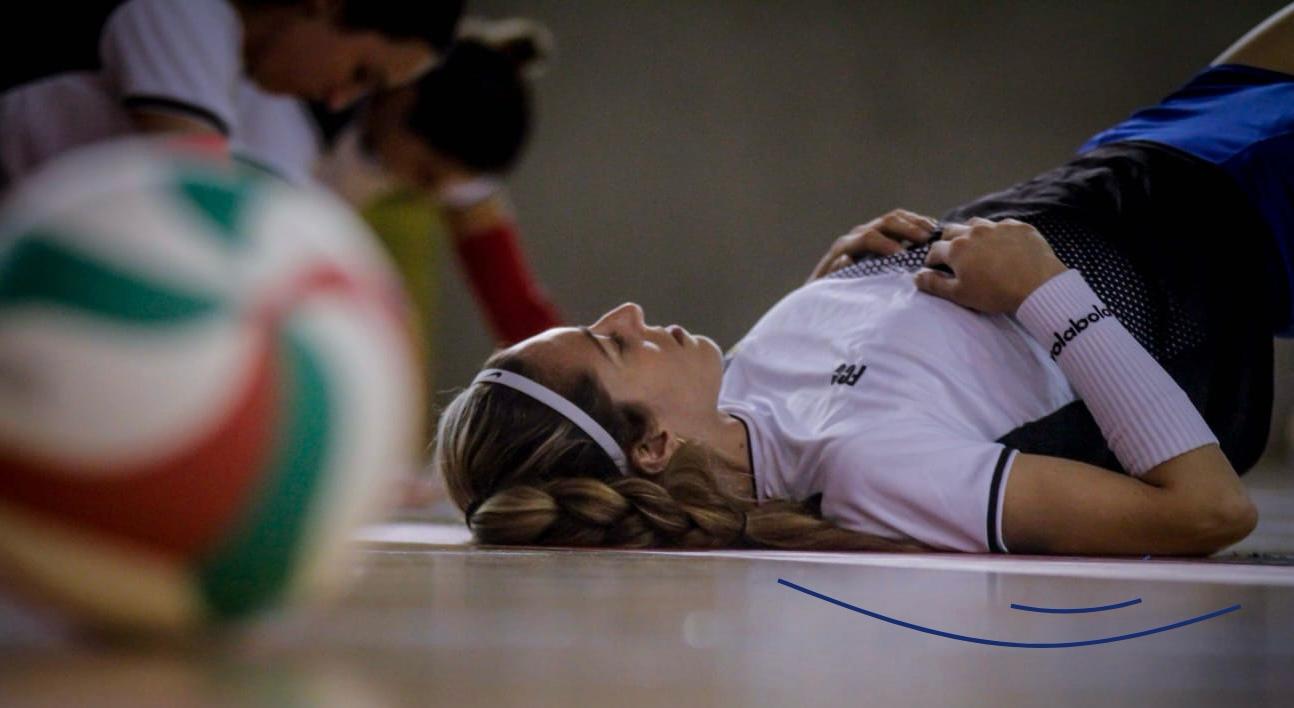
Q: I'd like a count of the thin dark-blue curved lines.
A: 2